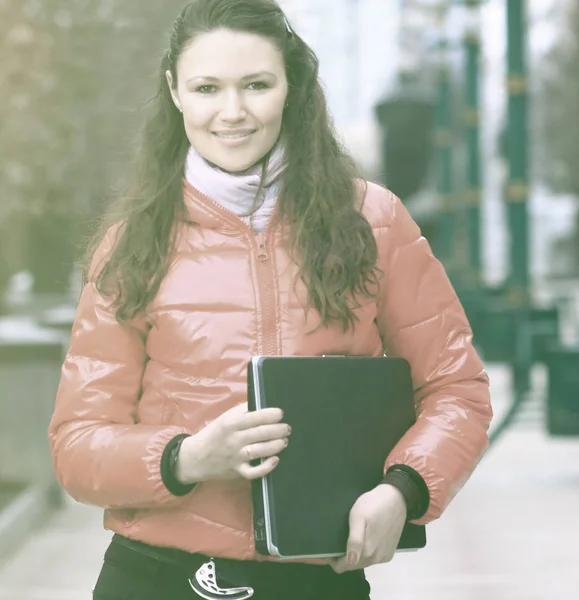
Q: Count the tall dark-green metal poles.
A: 3